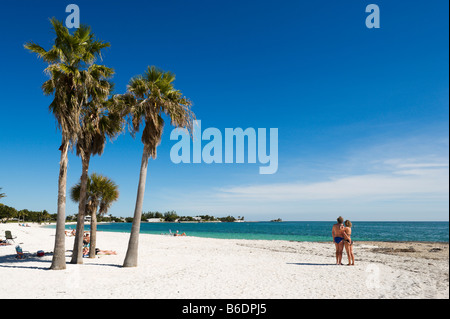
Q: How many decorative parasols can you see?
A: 0